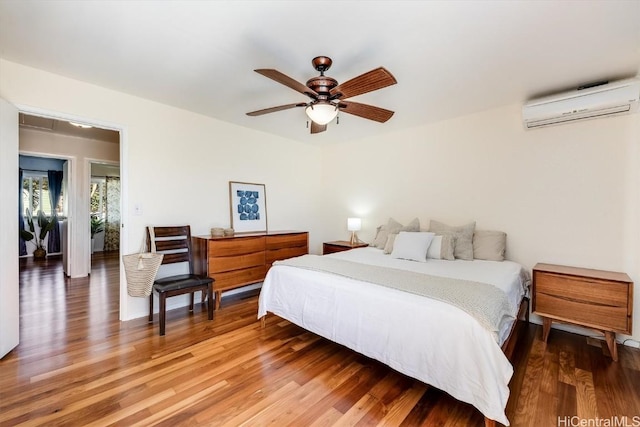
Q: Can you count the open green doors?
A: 0